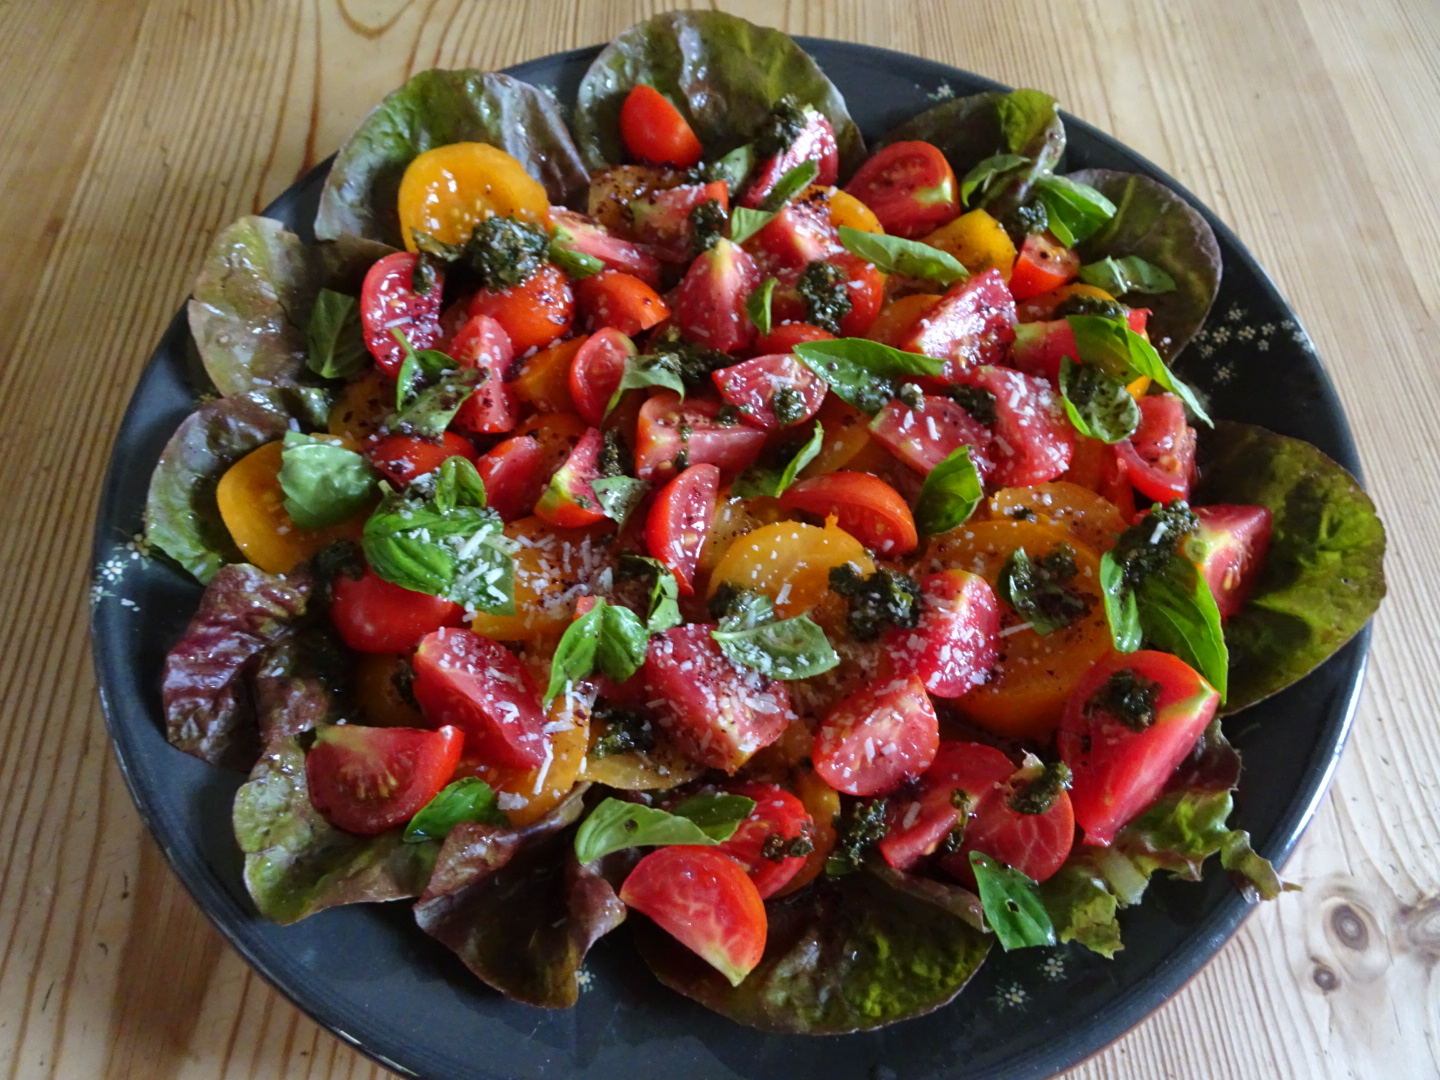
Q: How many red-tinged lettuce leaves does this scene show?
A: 12